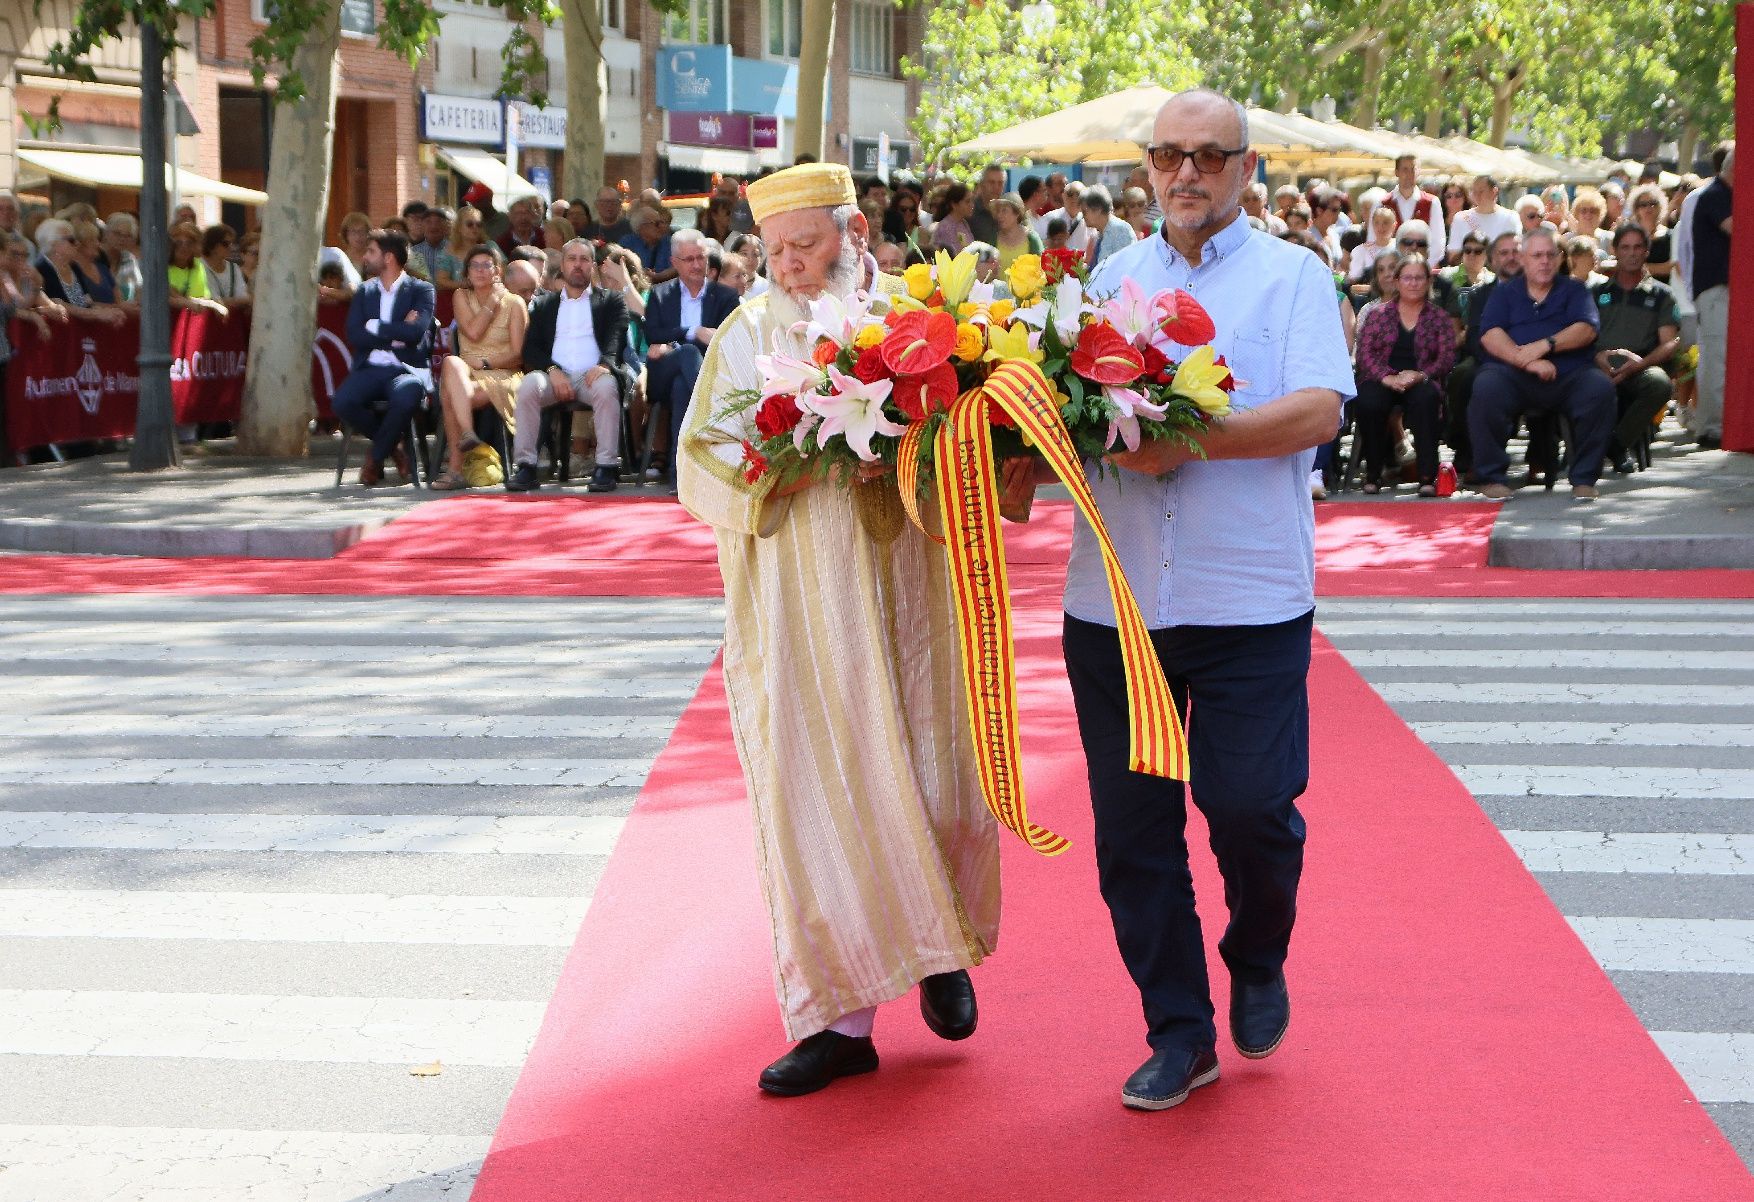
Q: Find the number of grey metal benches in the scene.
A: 0